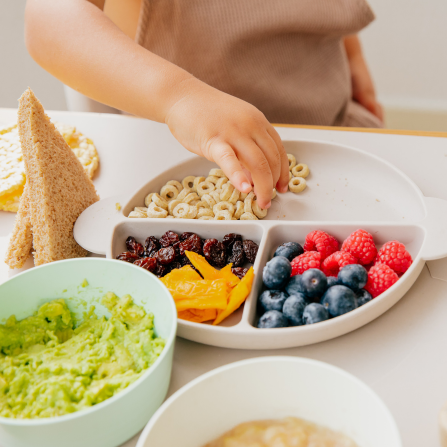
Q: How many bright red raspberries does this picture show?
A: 6